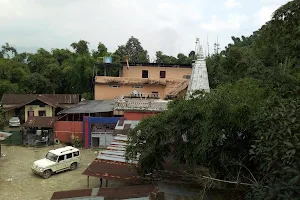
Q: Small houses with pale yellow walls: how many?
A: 1